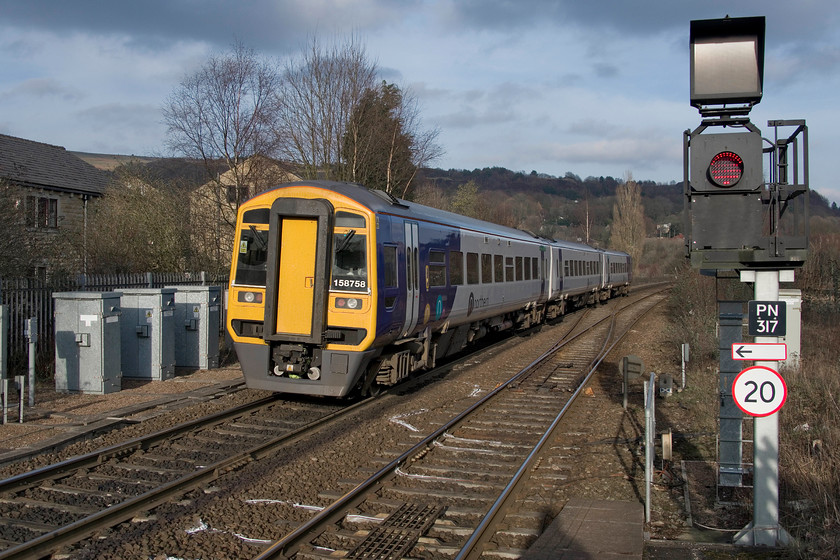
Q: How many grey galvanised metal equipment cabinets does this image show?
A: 3